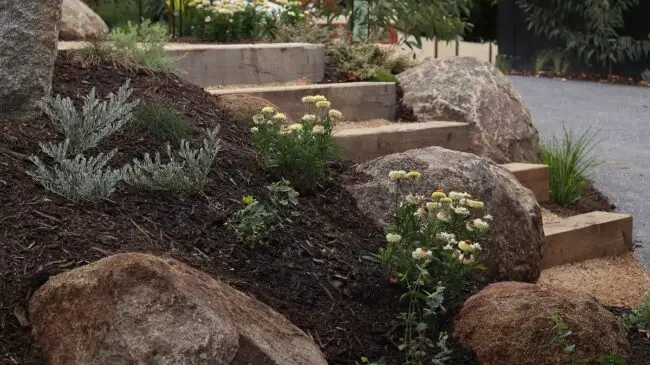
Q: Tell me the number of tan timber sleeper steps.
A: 5